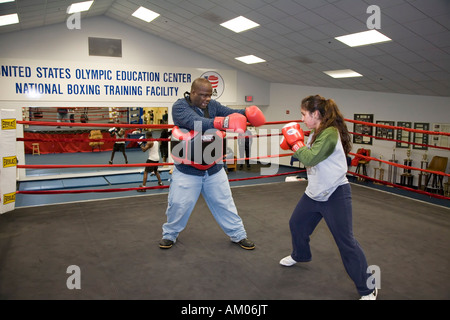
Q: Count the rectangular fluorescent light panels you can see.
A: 7